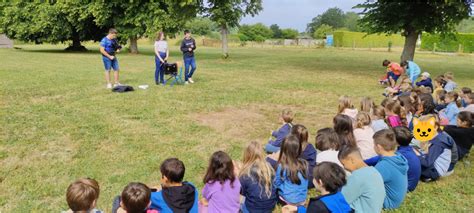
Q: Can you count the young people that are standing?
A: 3